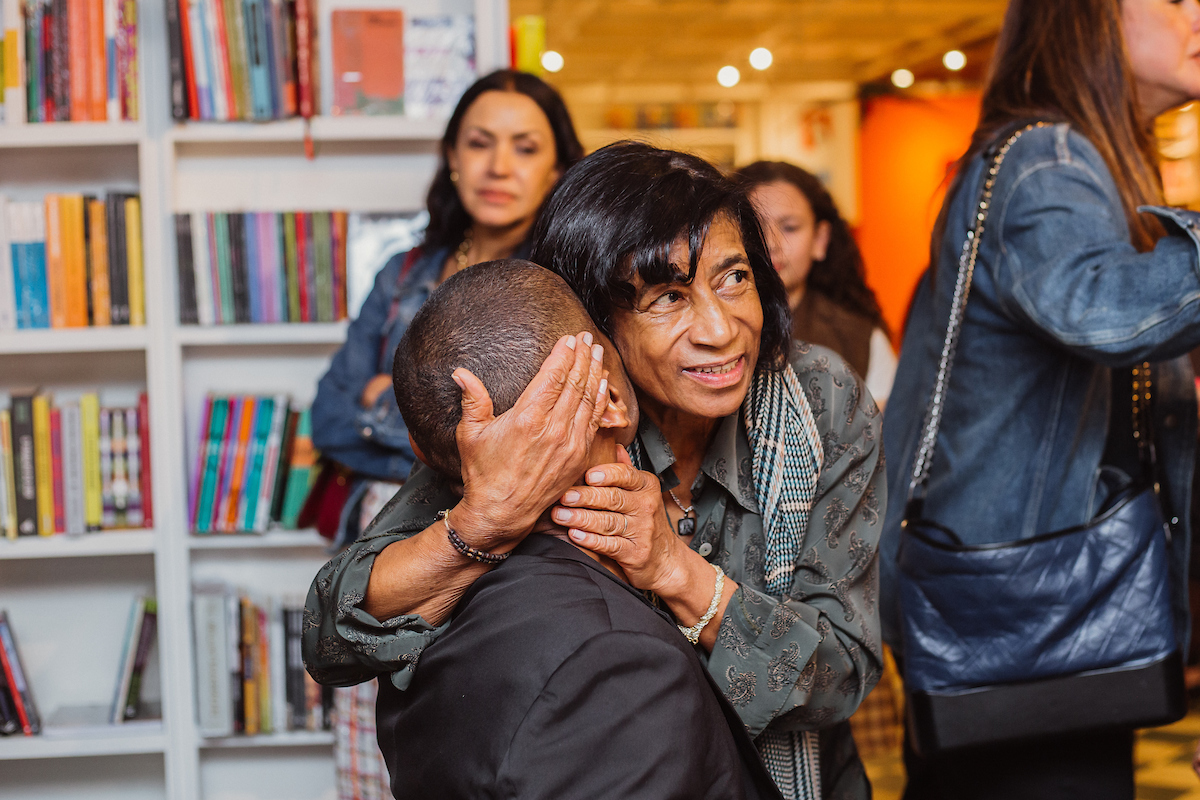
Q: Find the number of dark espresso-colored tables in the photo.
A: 0